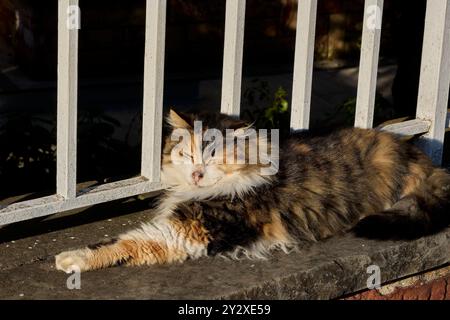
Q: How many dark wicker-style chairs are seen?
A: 0